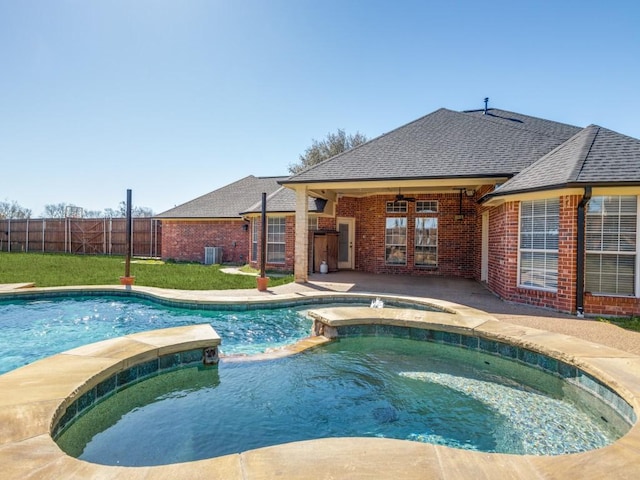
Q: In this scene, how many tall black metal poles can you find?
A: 2